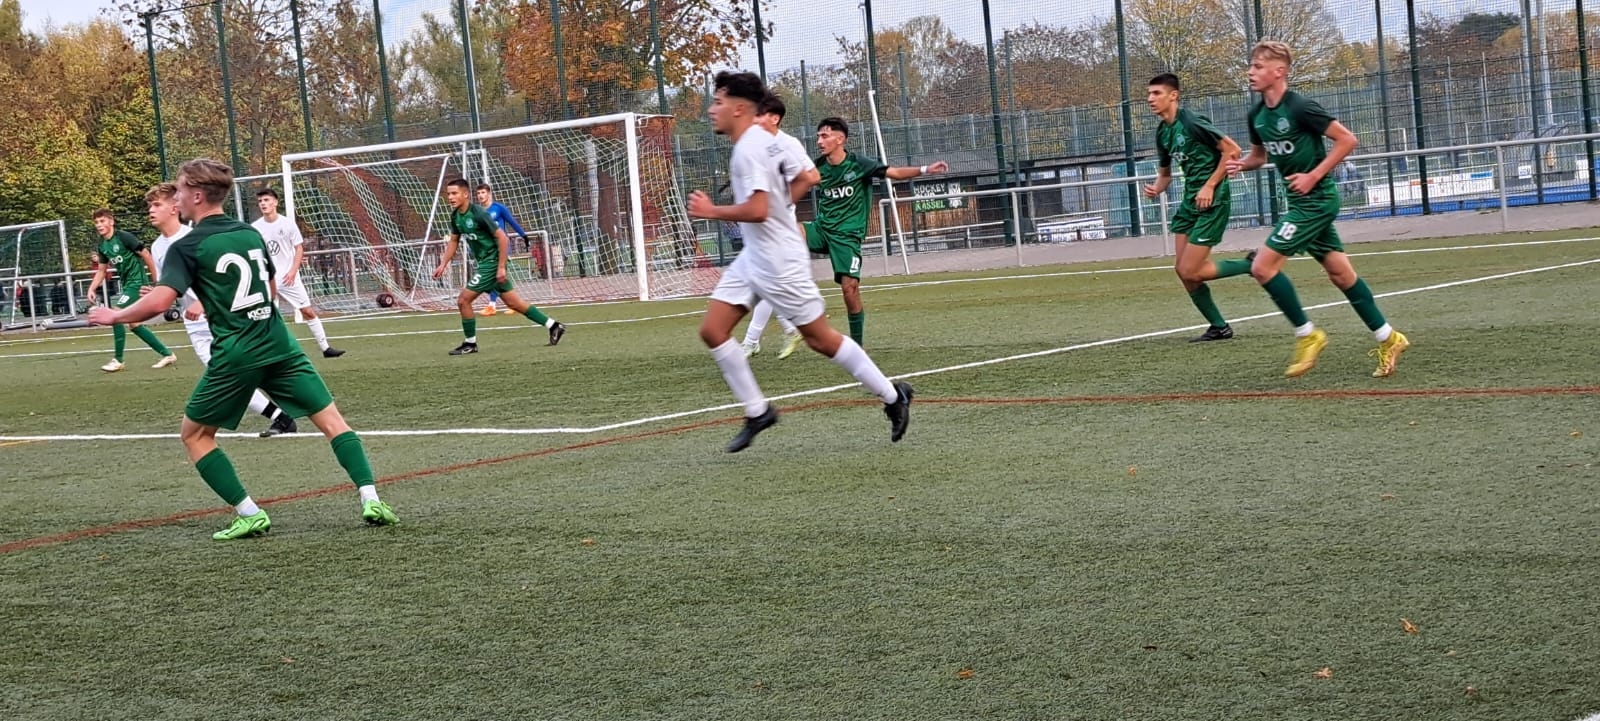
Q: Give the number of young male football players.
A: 11